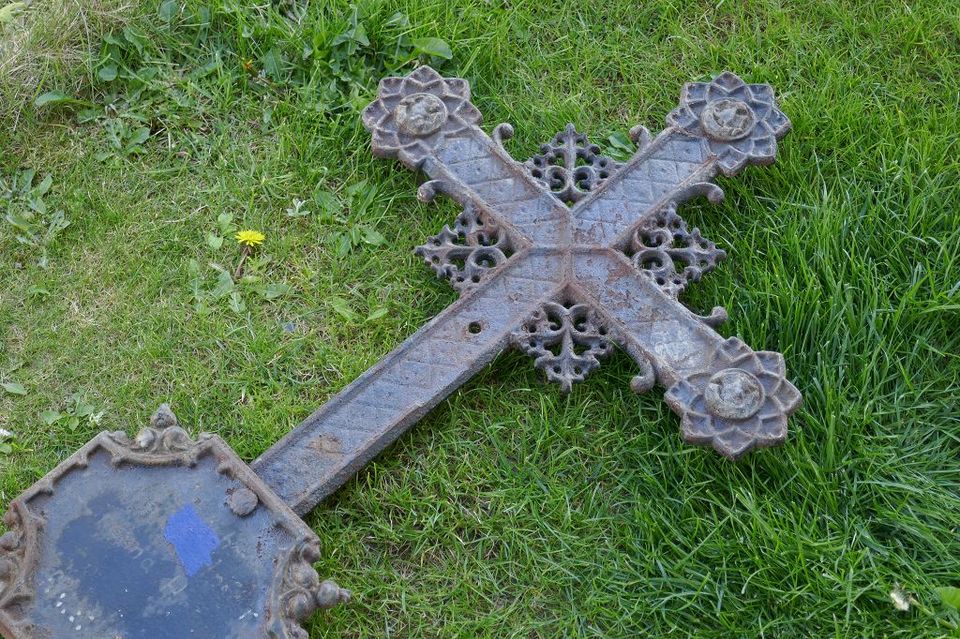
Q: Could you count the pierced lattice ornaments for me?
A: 4